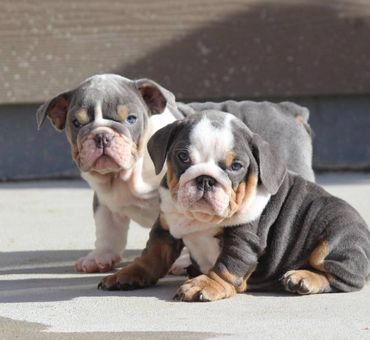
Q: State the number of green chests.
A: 0